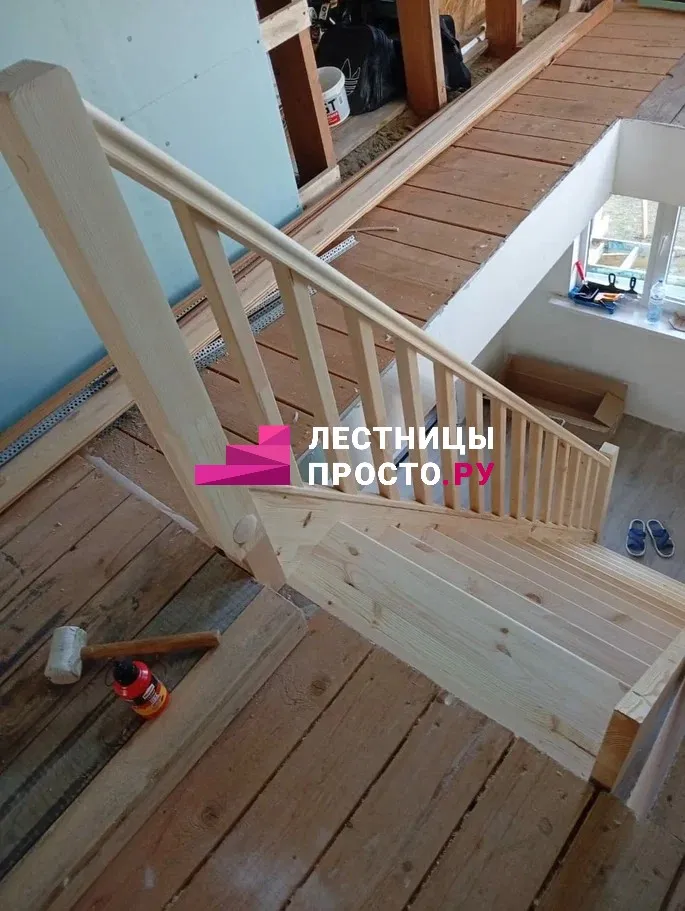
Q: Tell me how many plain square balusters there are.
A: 14